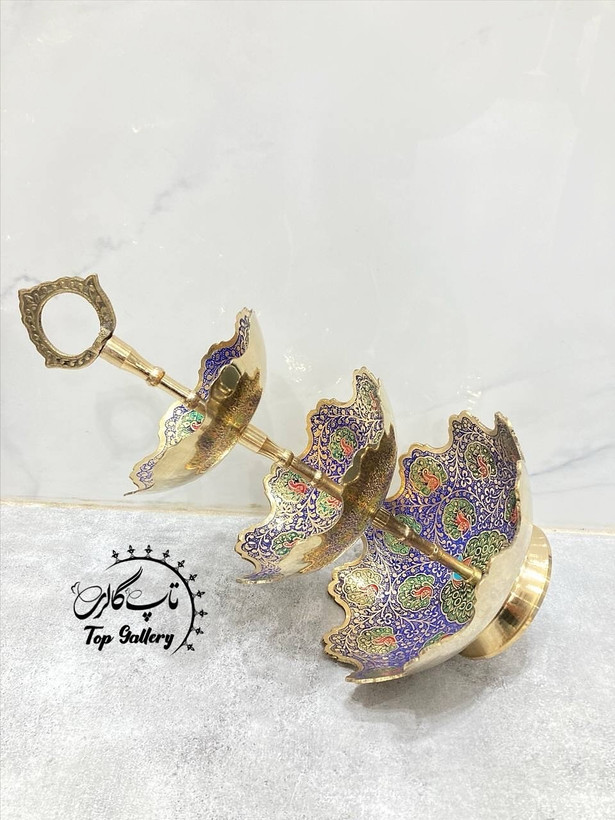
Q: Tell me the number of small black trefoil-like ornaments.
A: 10